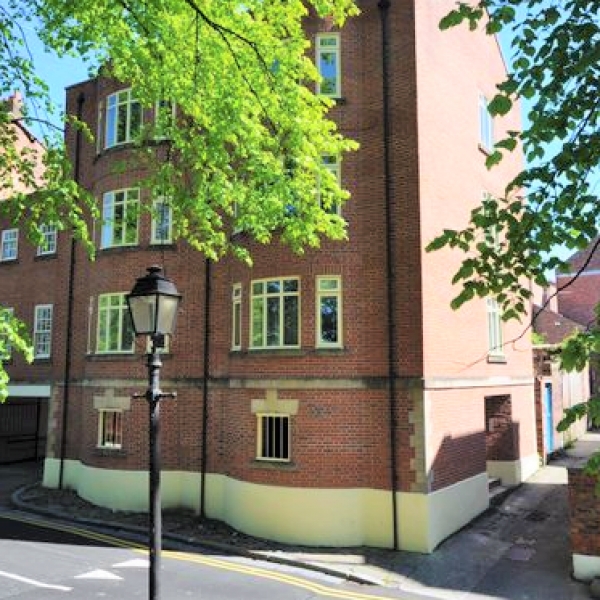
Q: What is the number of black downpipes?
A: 3